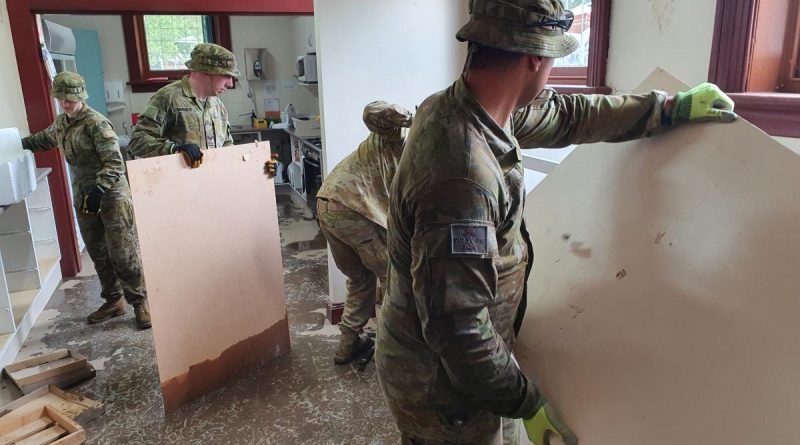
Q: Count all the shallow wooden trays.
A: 3